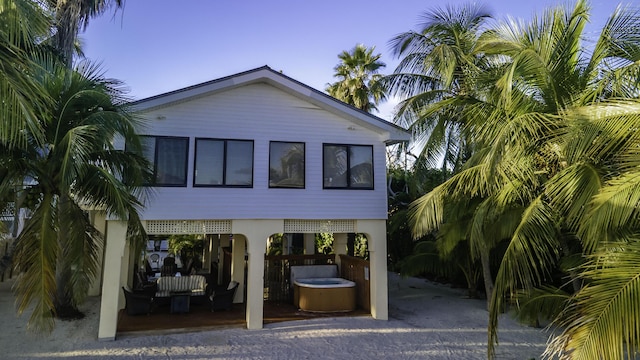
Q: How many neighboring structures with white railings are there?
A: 1